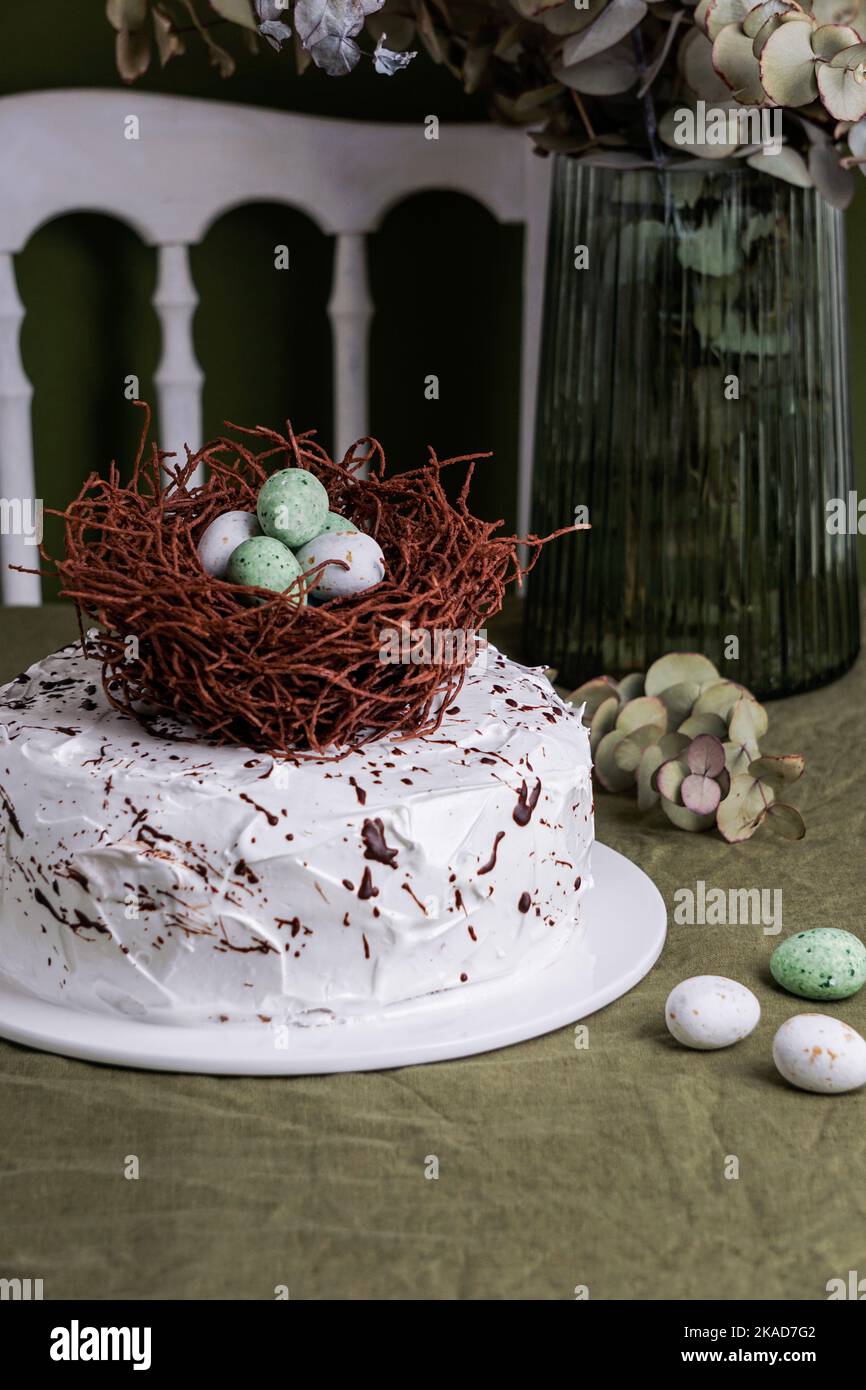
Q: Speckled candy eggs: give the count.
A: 8